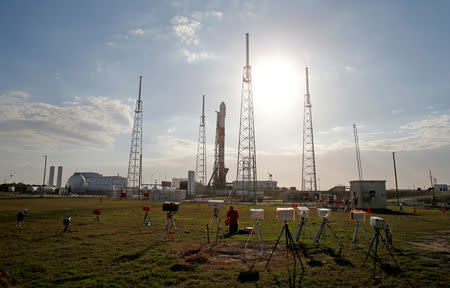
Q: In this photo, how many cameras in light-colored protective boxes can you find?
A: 7